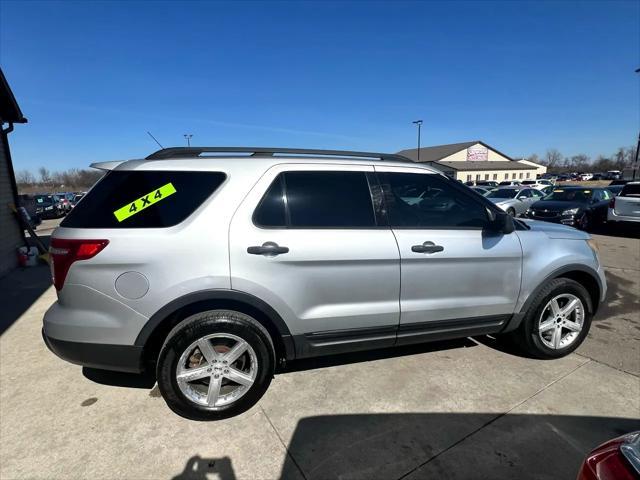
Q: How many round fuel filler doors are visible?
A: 1